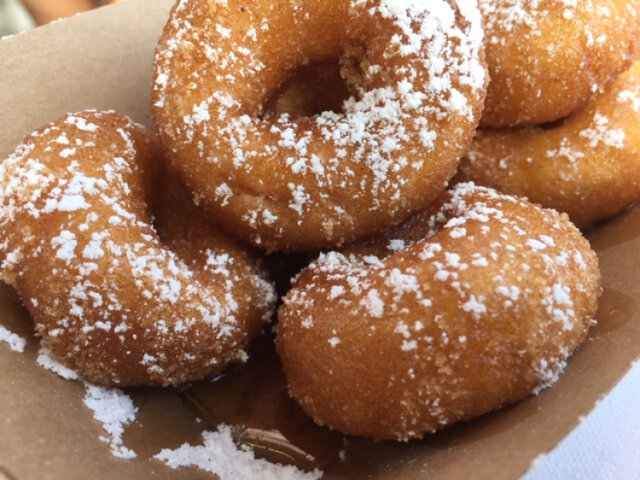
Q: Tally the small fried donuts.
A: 5